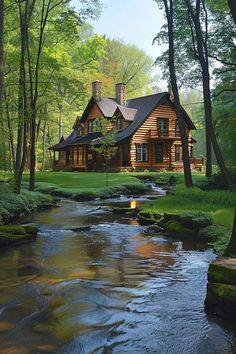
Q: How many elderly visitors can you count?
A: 0